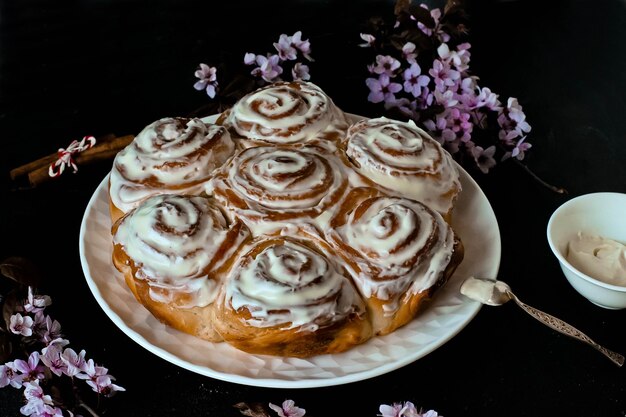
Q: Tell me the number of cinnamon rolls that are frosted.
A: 7